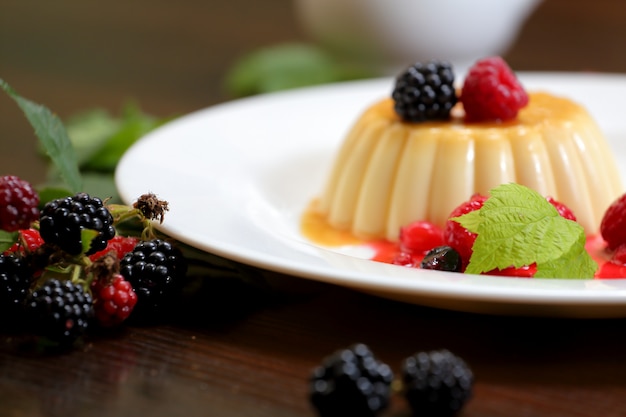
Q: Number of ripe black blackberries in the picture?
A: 7